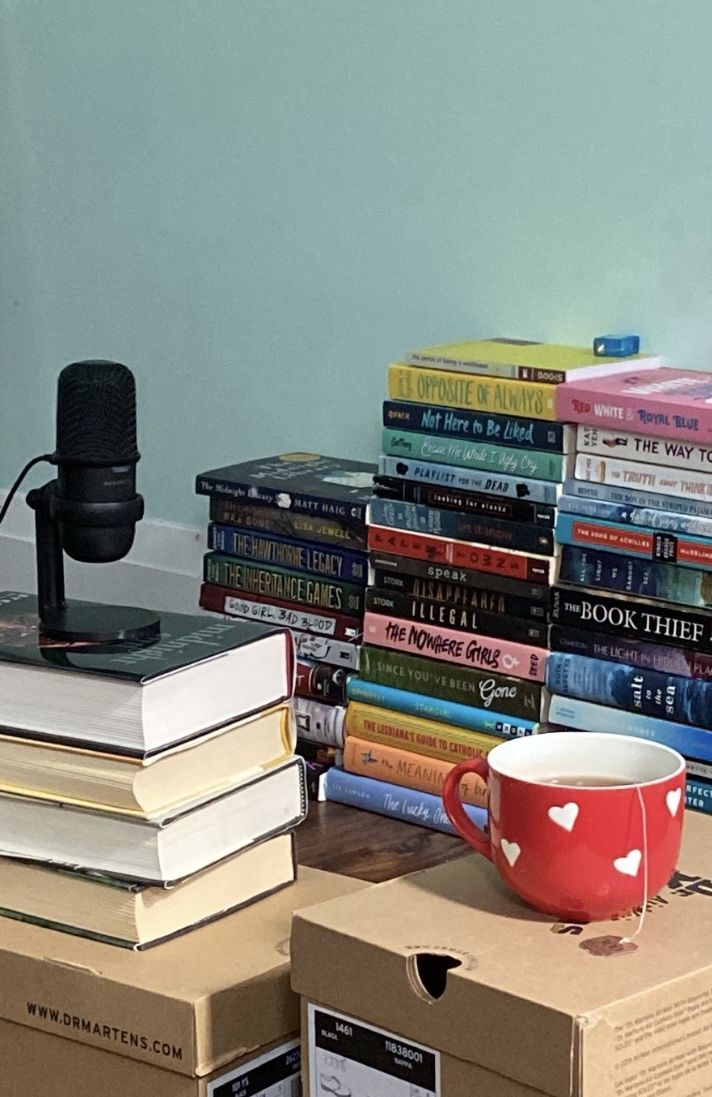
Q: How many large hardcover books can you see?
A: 4